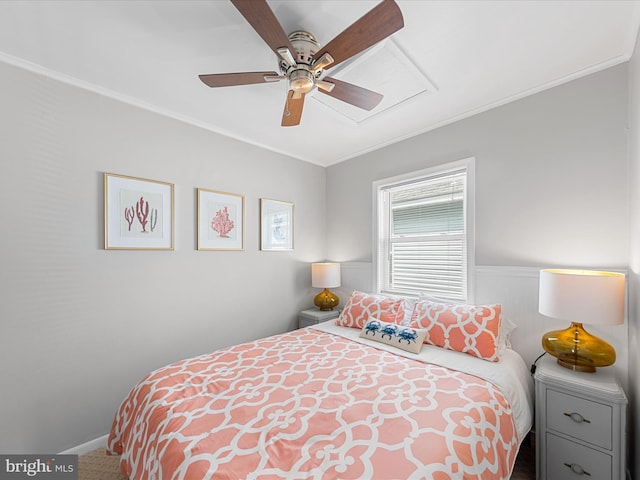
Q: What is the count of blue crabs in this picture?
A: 3